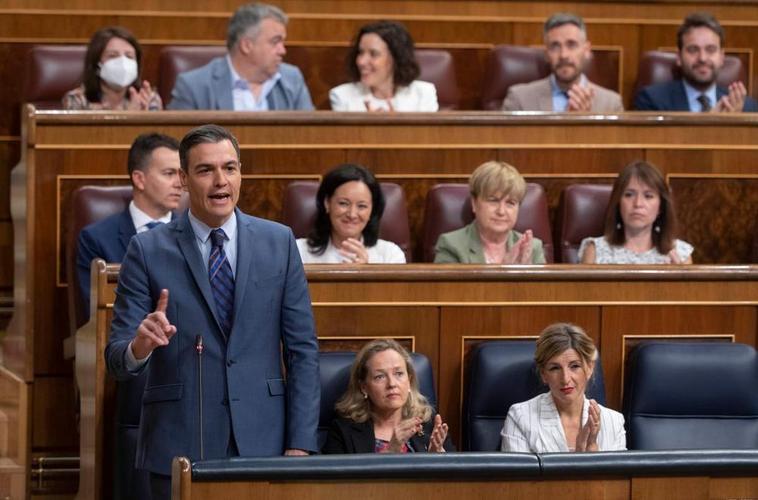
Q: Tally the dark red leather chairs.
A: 9